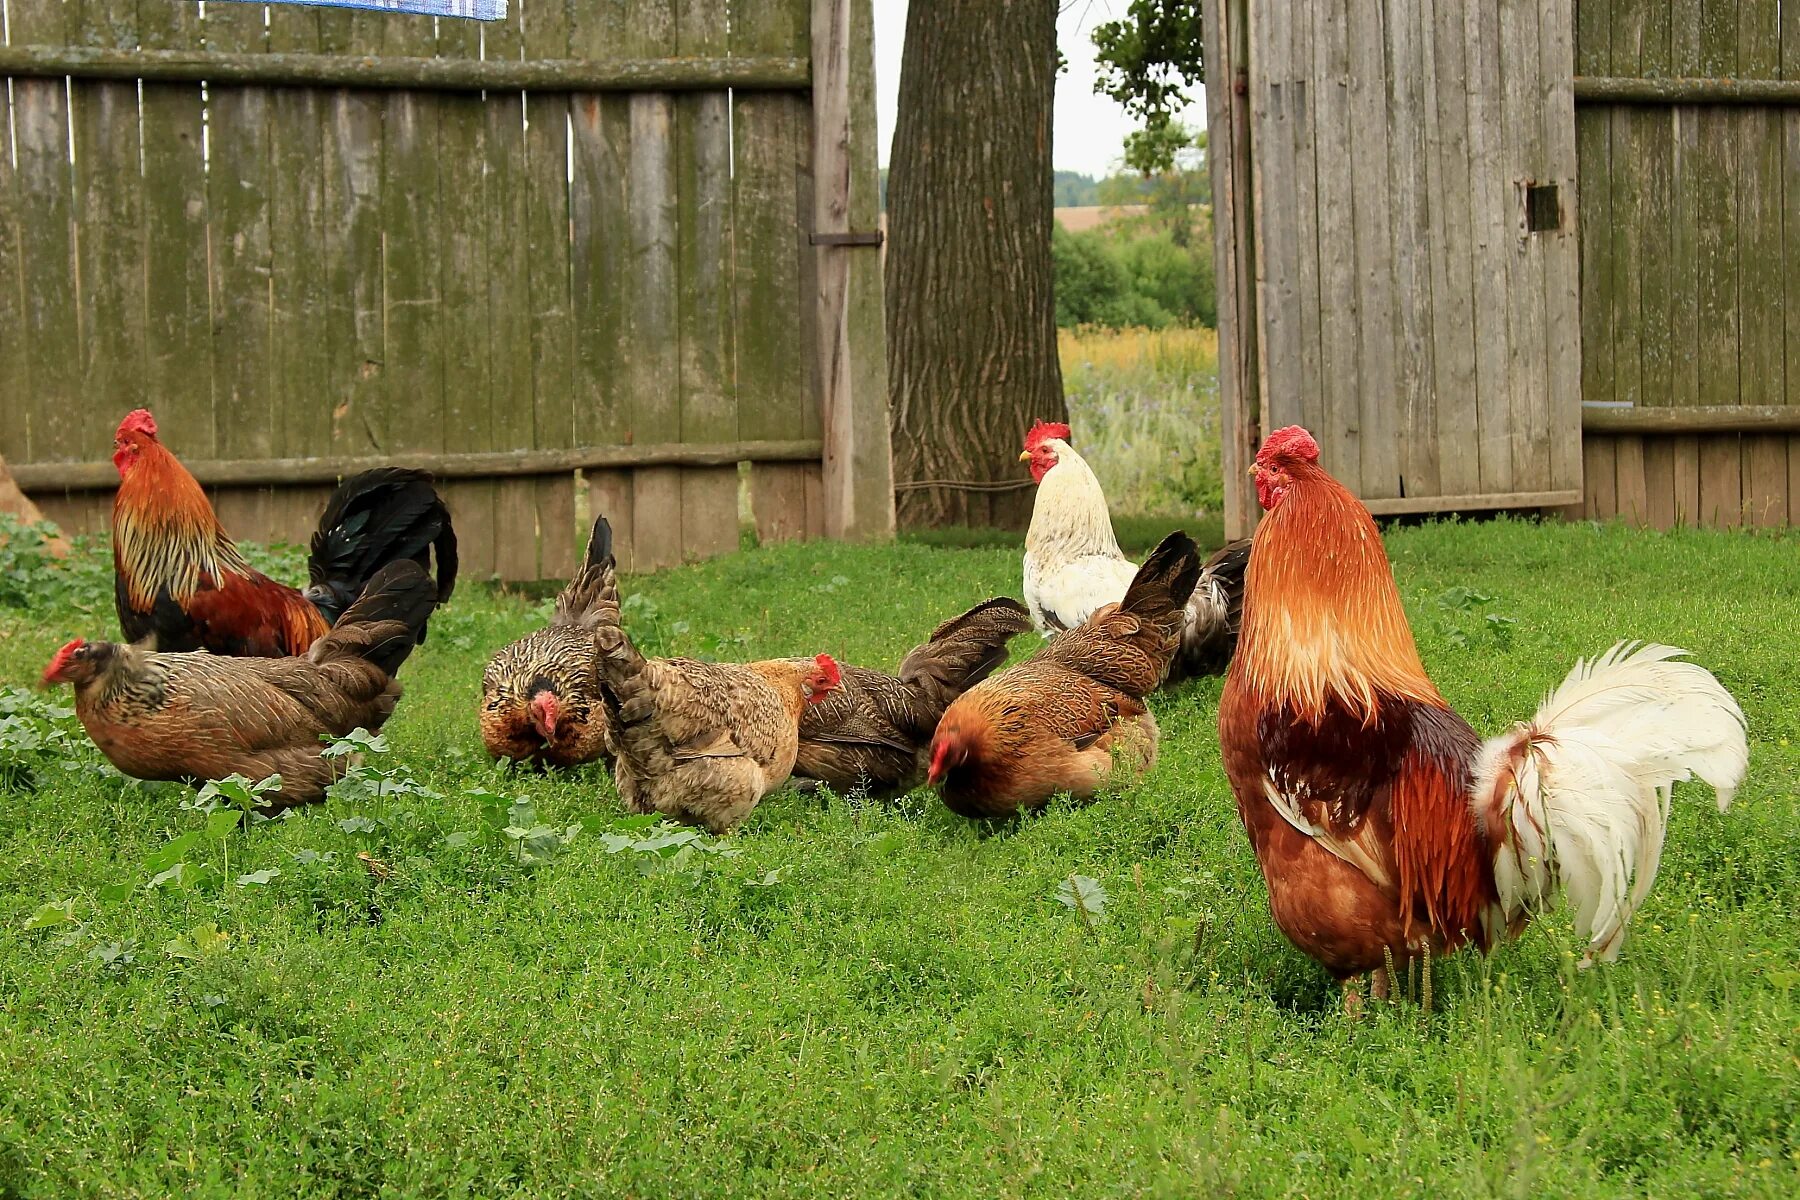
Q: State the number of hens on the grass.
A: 5